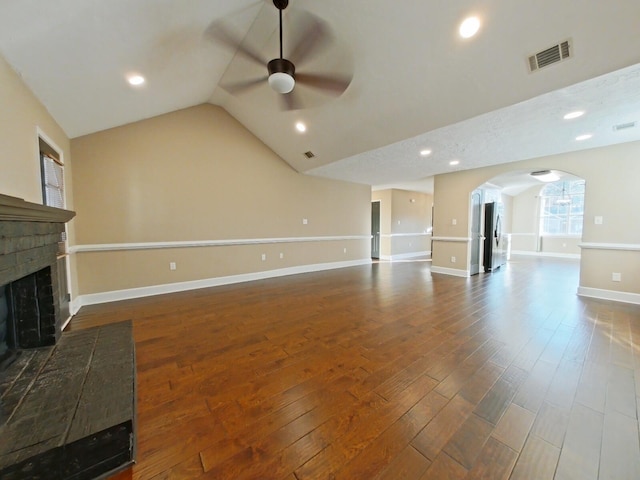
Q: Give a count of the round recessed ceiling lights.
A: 7